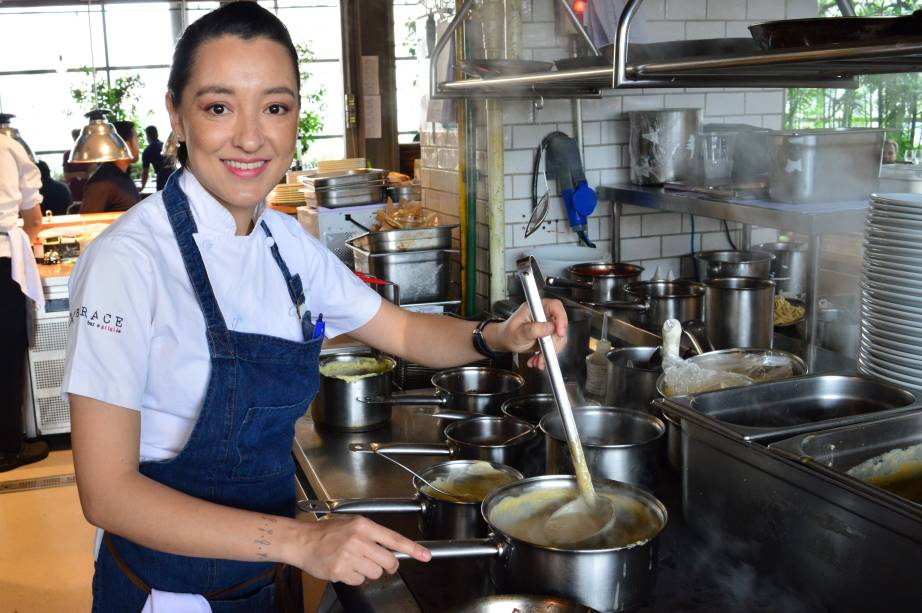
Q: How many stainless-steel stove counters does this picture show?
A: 1